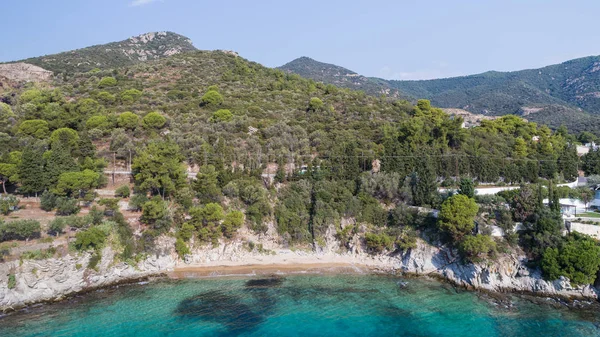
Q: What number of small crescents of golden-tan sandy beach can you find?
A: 1